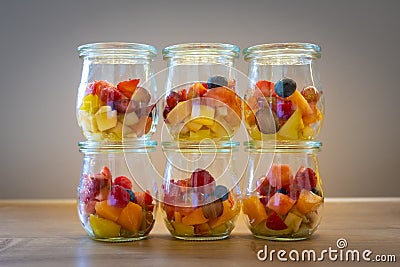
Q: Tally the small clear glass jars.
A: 6